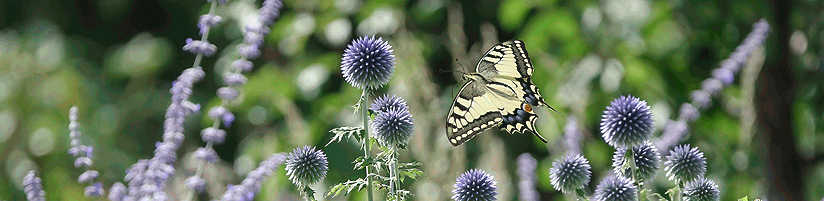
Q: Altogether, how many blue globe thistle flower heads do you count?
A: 11